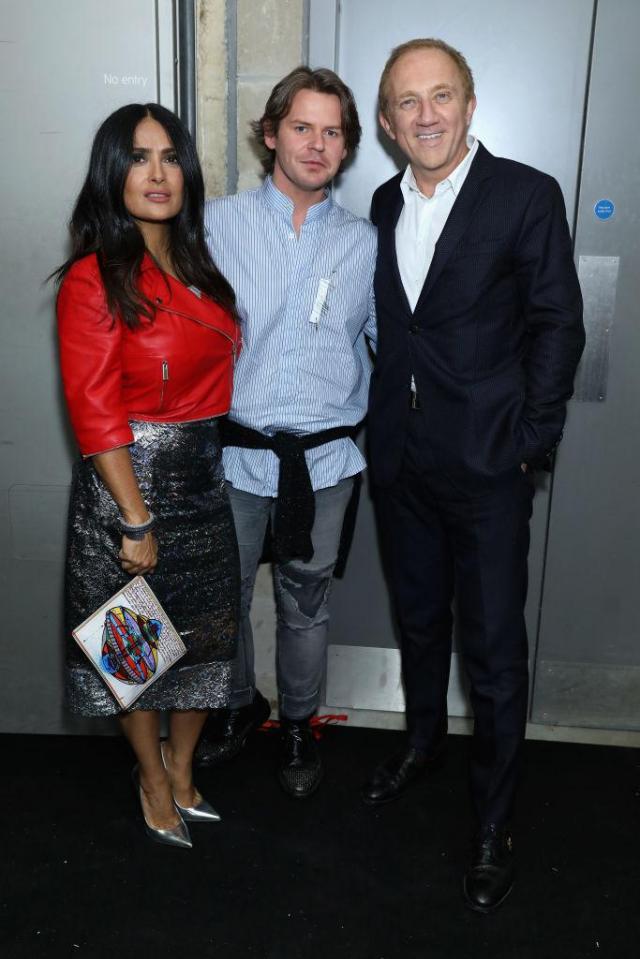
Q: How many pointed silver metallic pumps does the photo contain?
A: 2